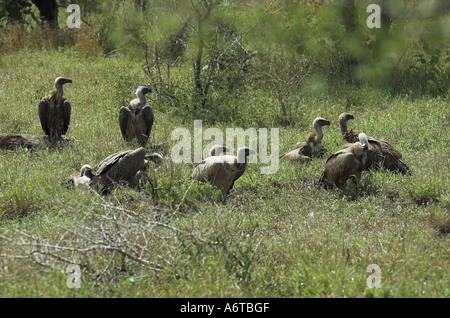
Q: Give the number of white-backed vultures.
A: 9